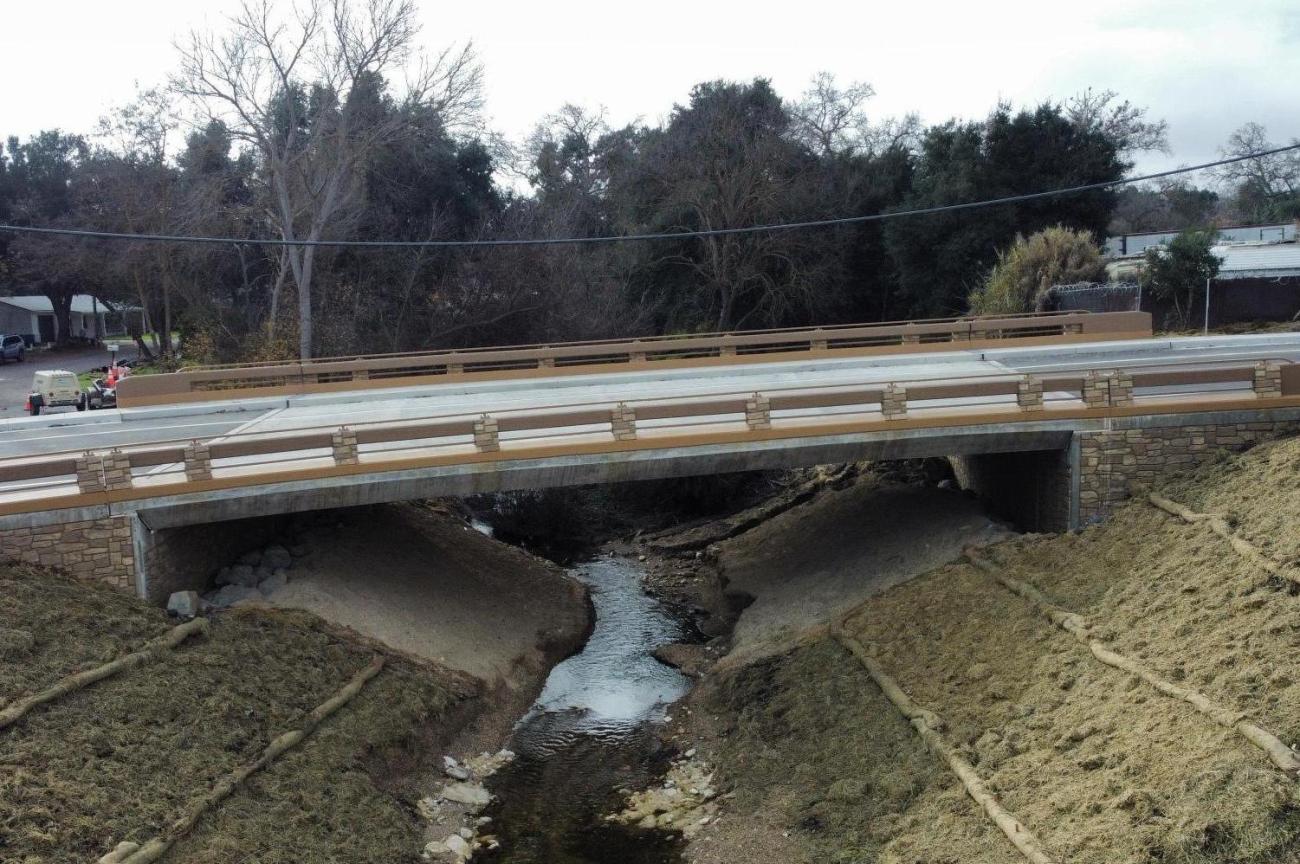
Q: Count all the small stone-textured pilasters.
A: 12